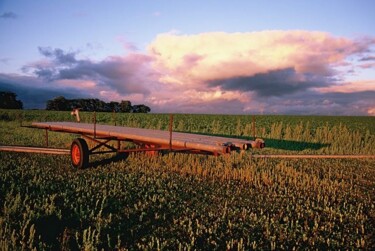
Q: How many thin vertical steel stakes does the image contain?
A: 4